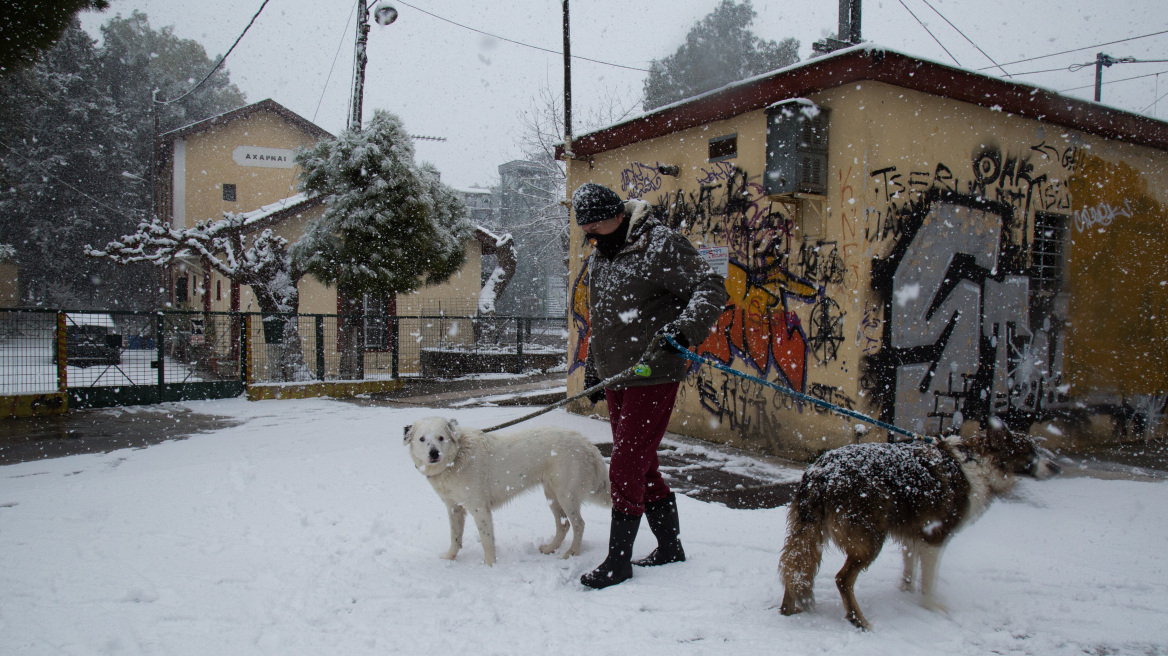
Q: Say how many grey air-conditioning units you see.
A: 1